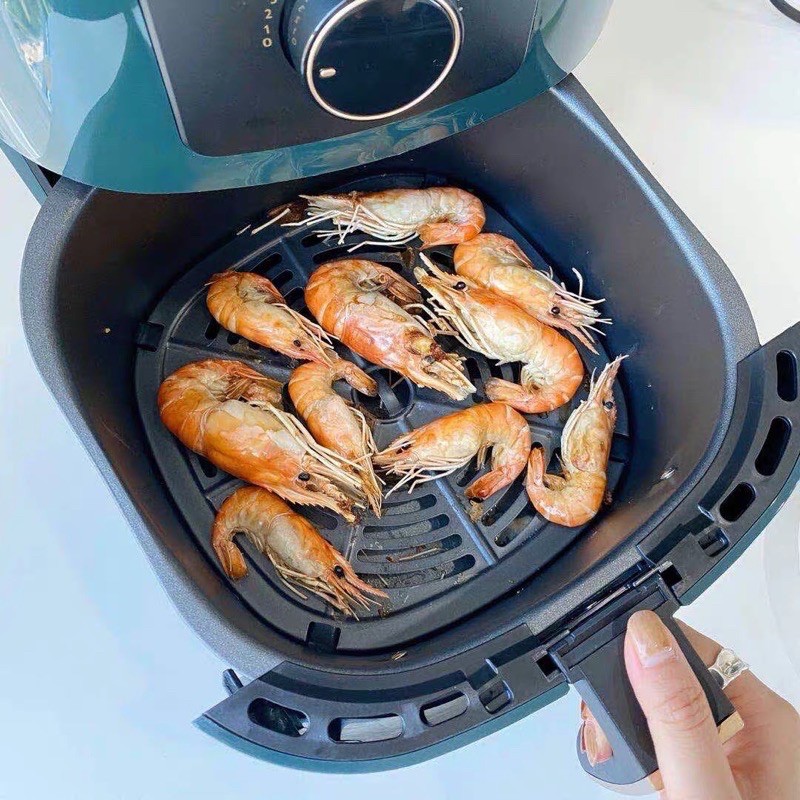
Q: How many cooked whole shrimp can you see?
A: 10